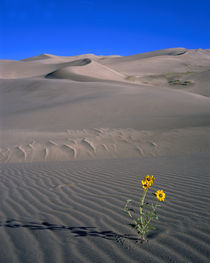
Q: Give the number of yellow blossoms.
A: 3